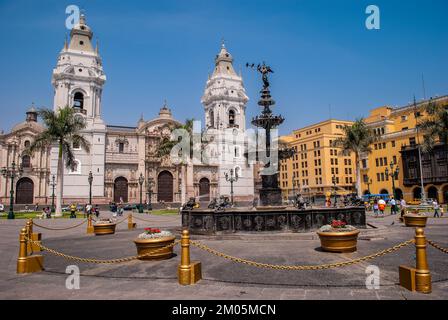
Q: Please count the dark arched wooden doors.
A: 4